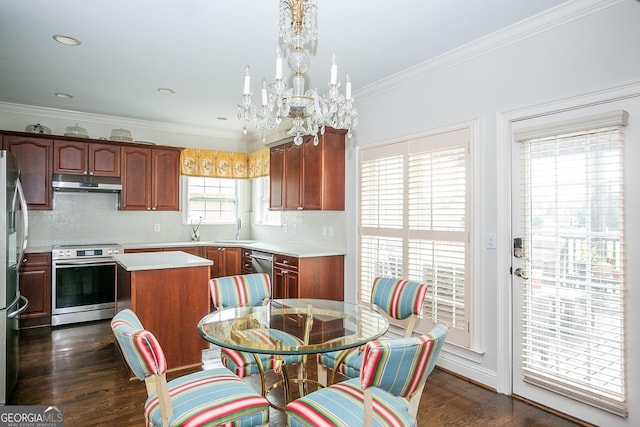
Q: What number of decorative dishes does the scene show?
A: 3